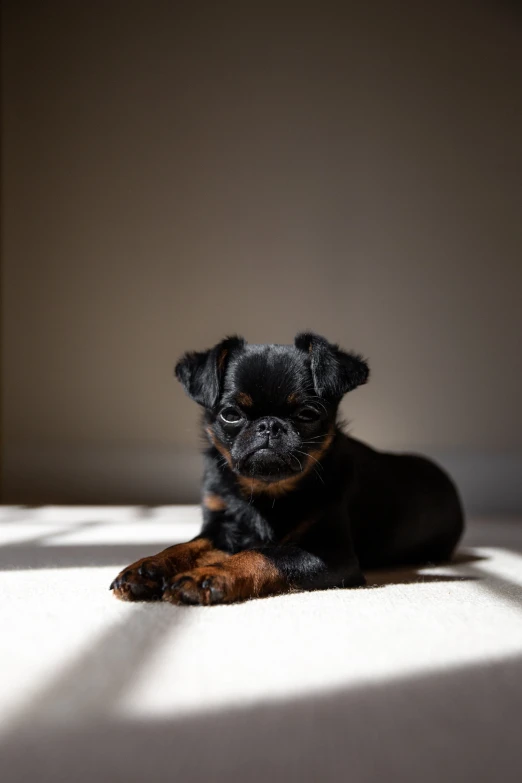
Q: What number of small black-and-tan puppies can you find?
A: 1